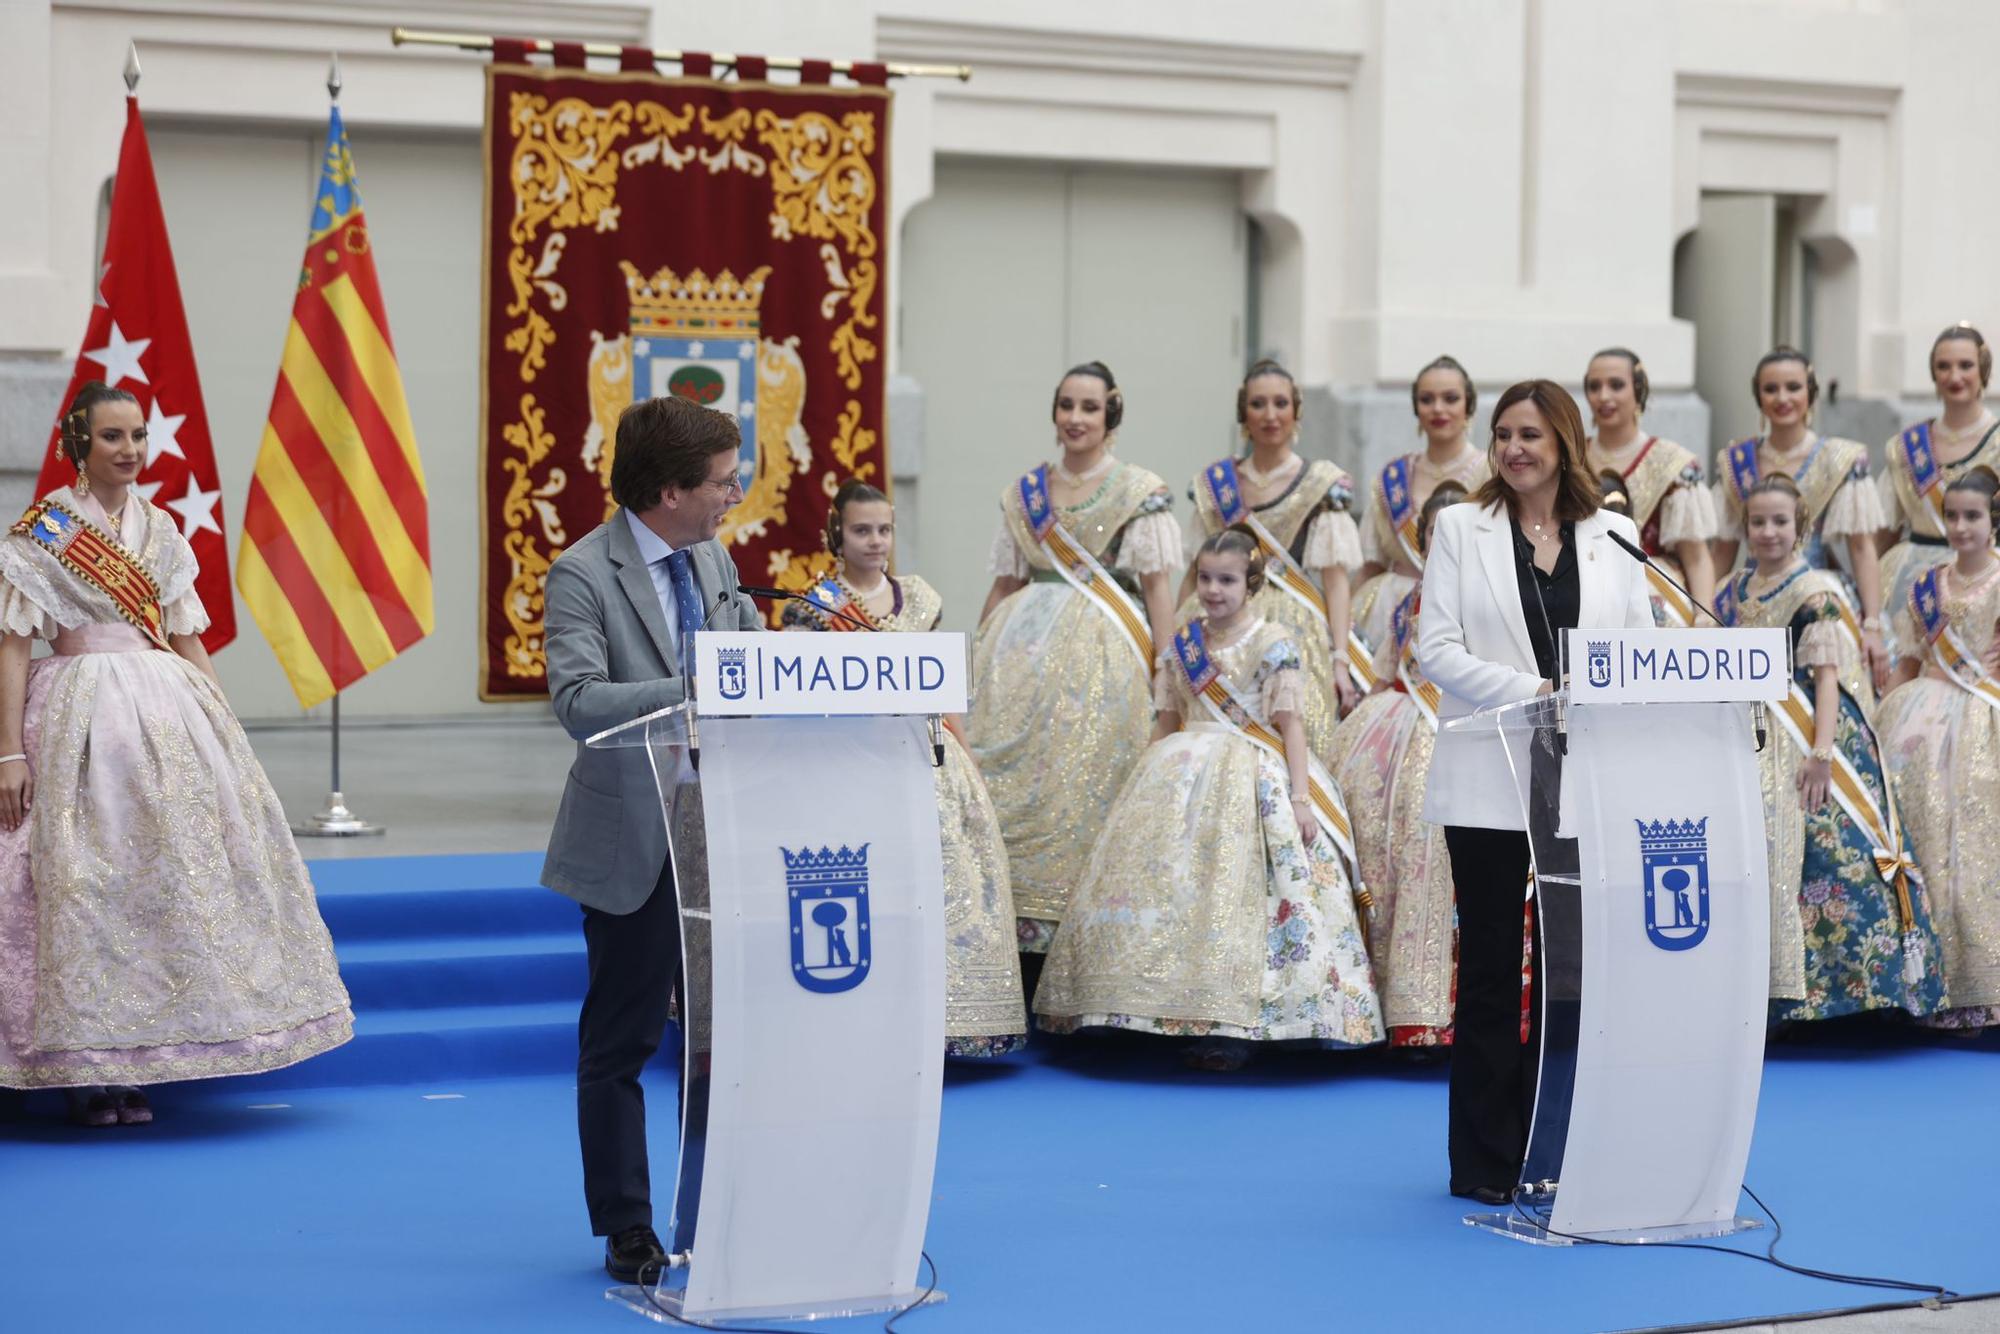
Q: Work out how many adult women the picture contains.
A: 8